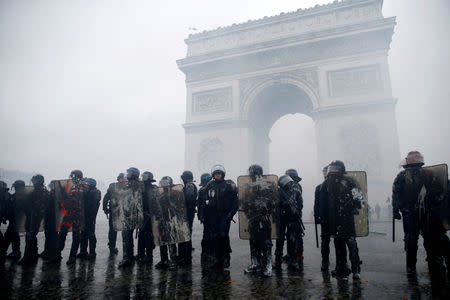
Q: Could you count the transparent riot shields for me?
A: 7